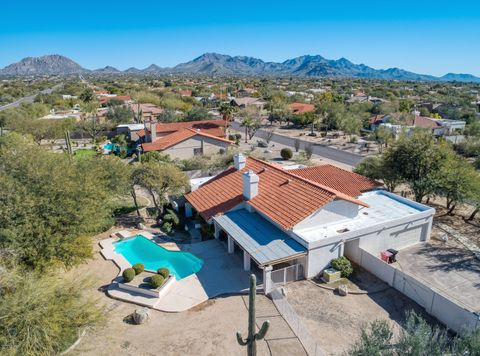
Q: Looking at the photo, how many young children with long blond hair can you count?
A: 0